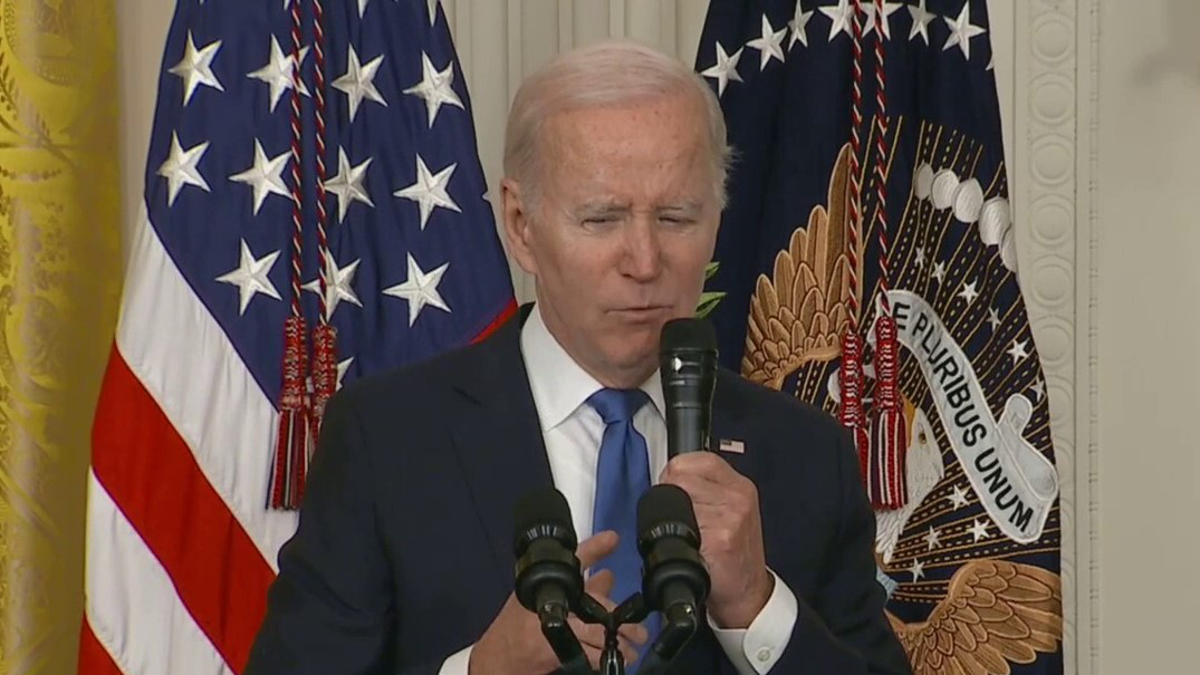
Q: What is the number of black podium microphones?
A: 2